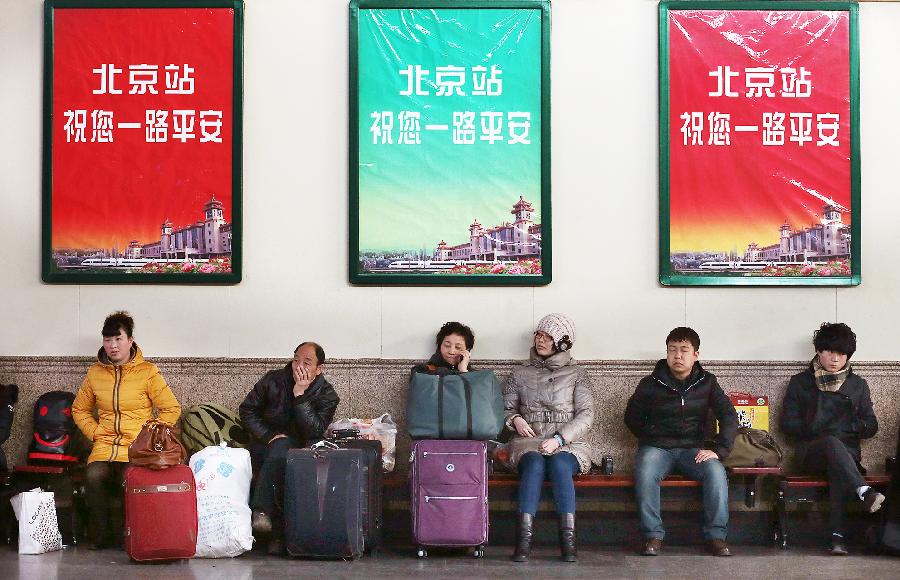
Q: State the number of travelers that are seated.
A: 6